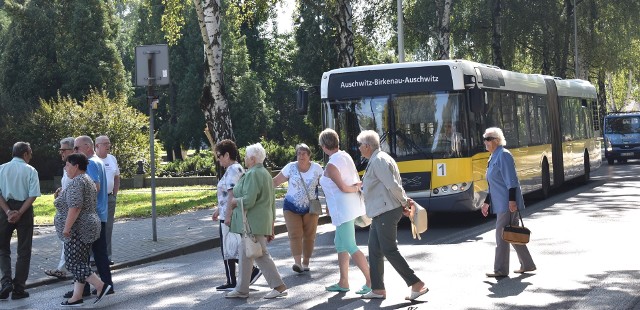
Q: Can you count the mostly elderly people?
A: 11